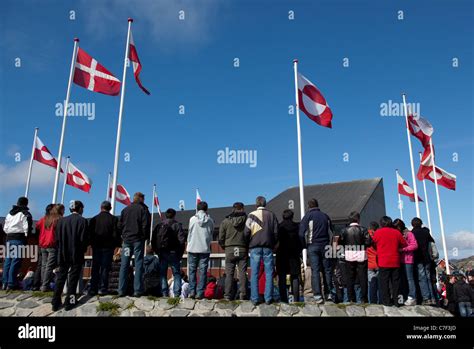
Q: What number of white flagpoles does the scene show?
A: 12